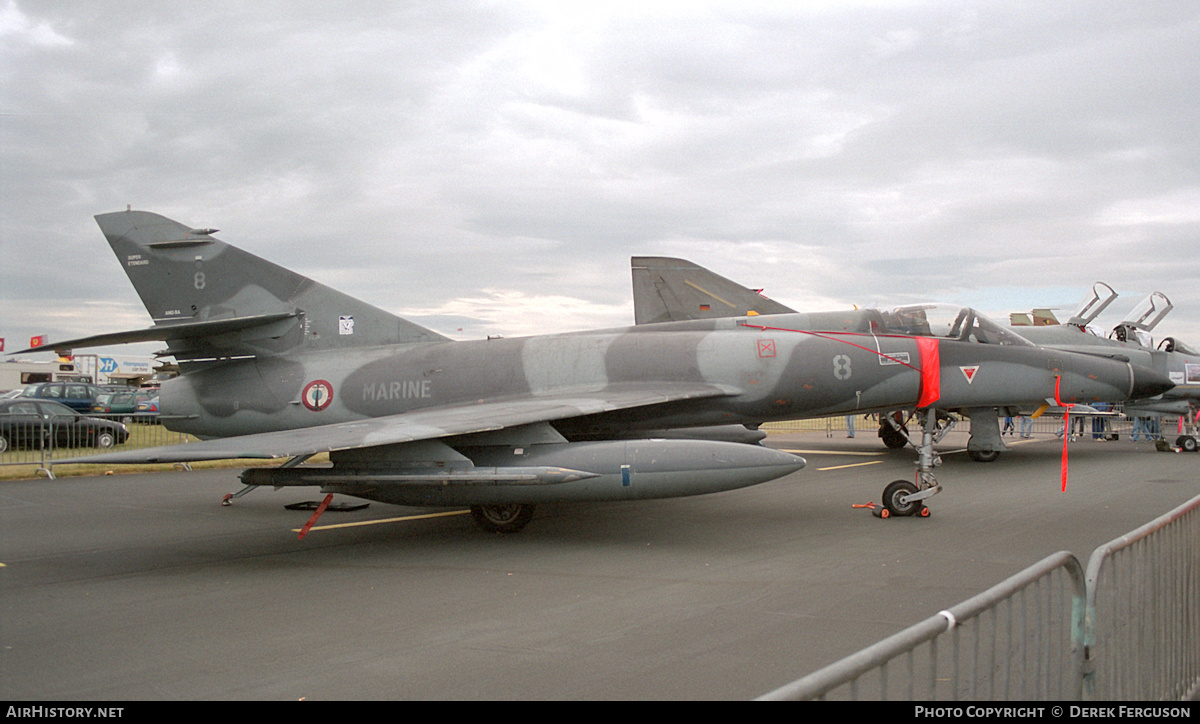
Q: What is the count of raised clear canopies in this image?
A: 2